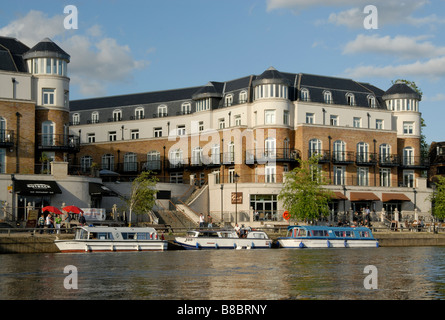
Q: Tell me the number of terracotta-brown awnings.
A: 3